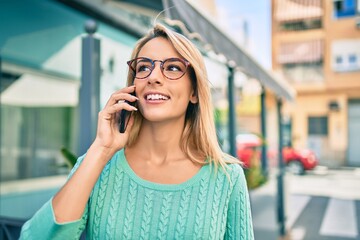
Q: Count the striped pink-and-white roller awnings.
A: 2